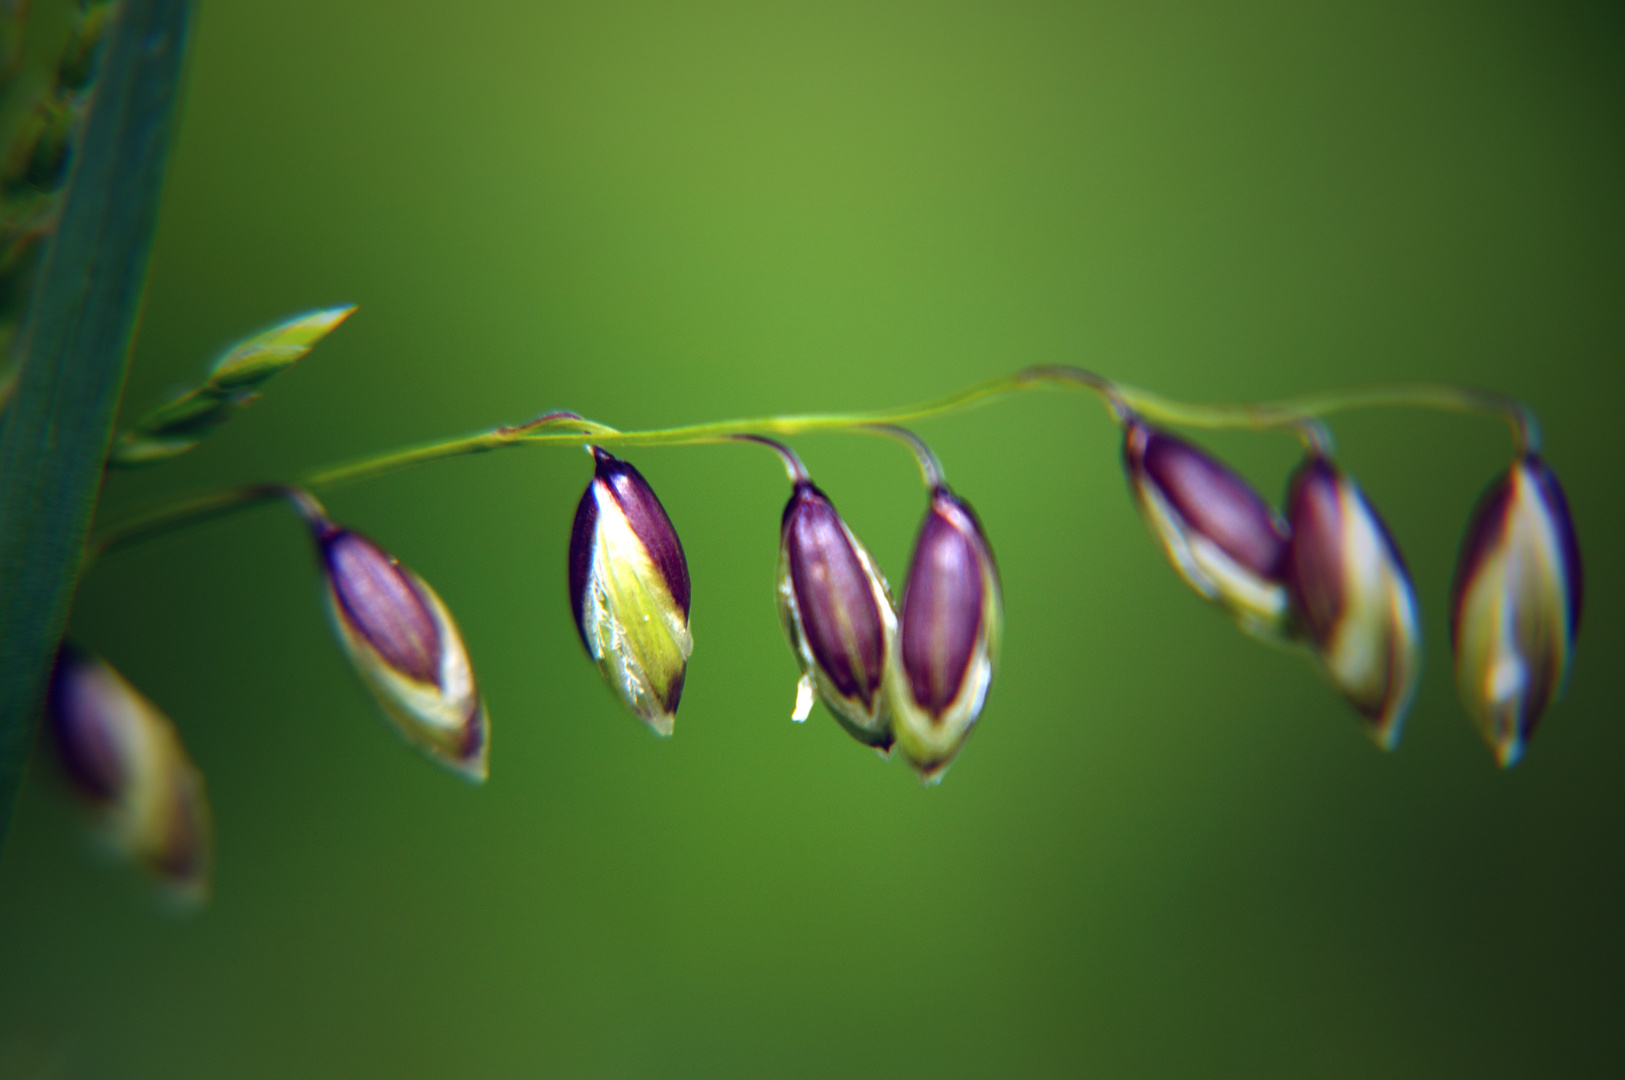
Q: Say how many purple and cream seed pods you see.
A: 8